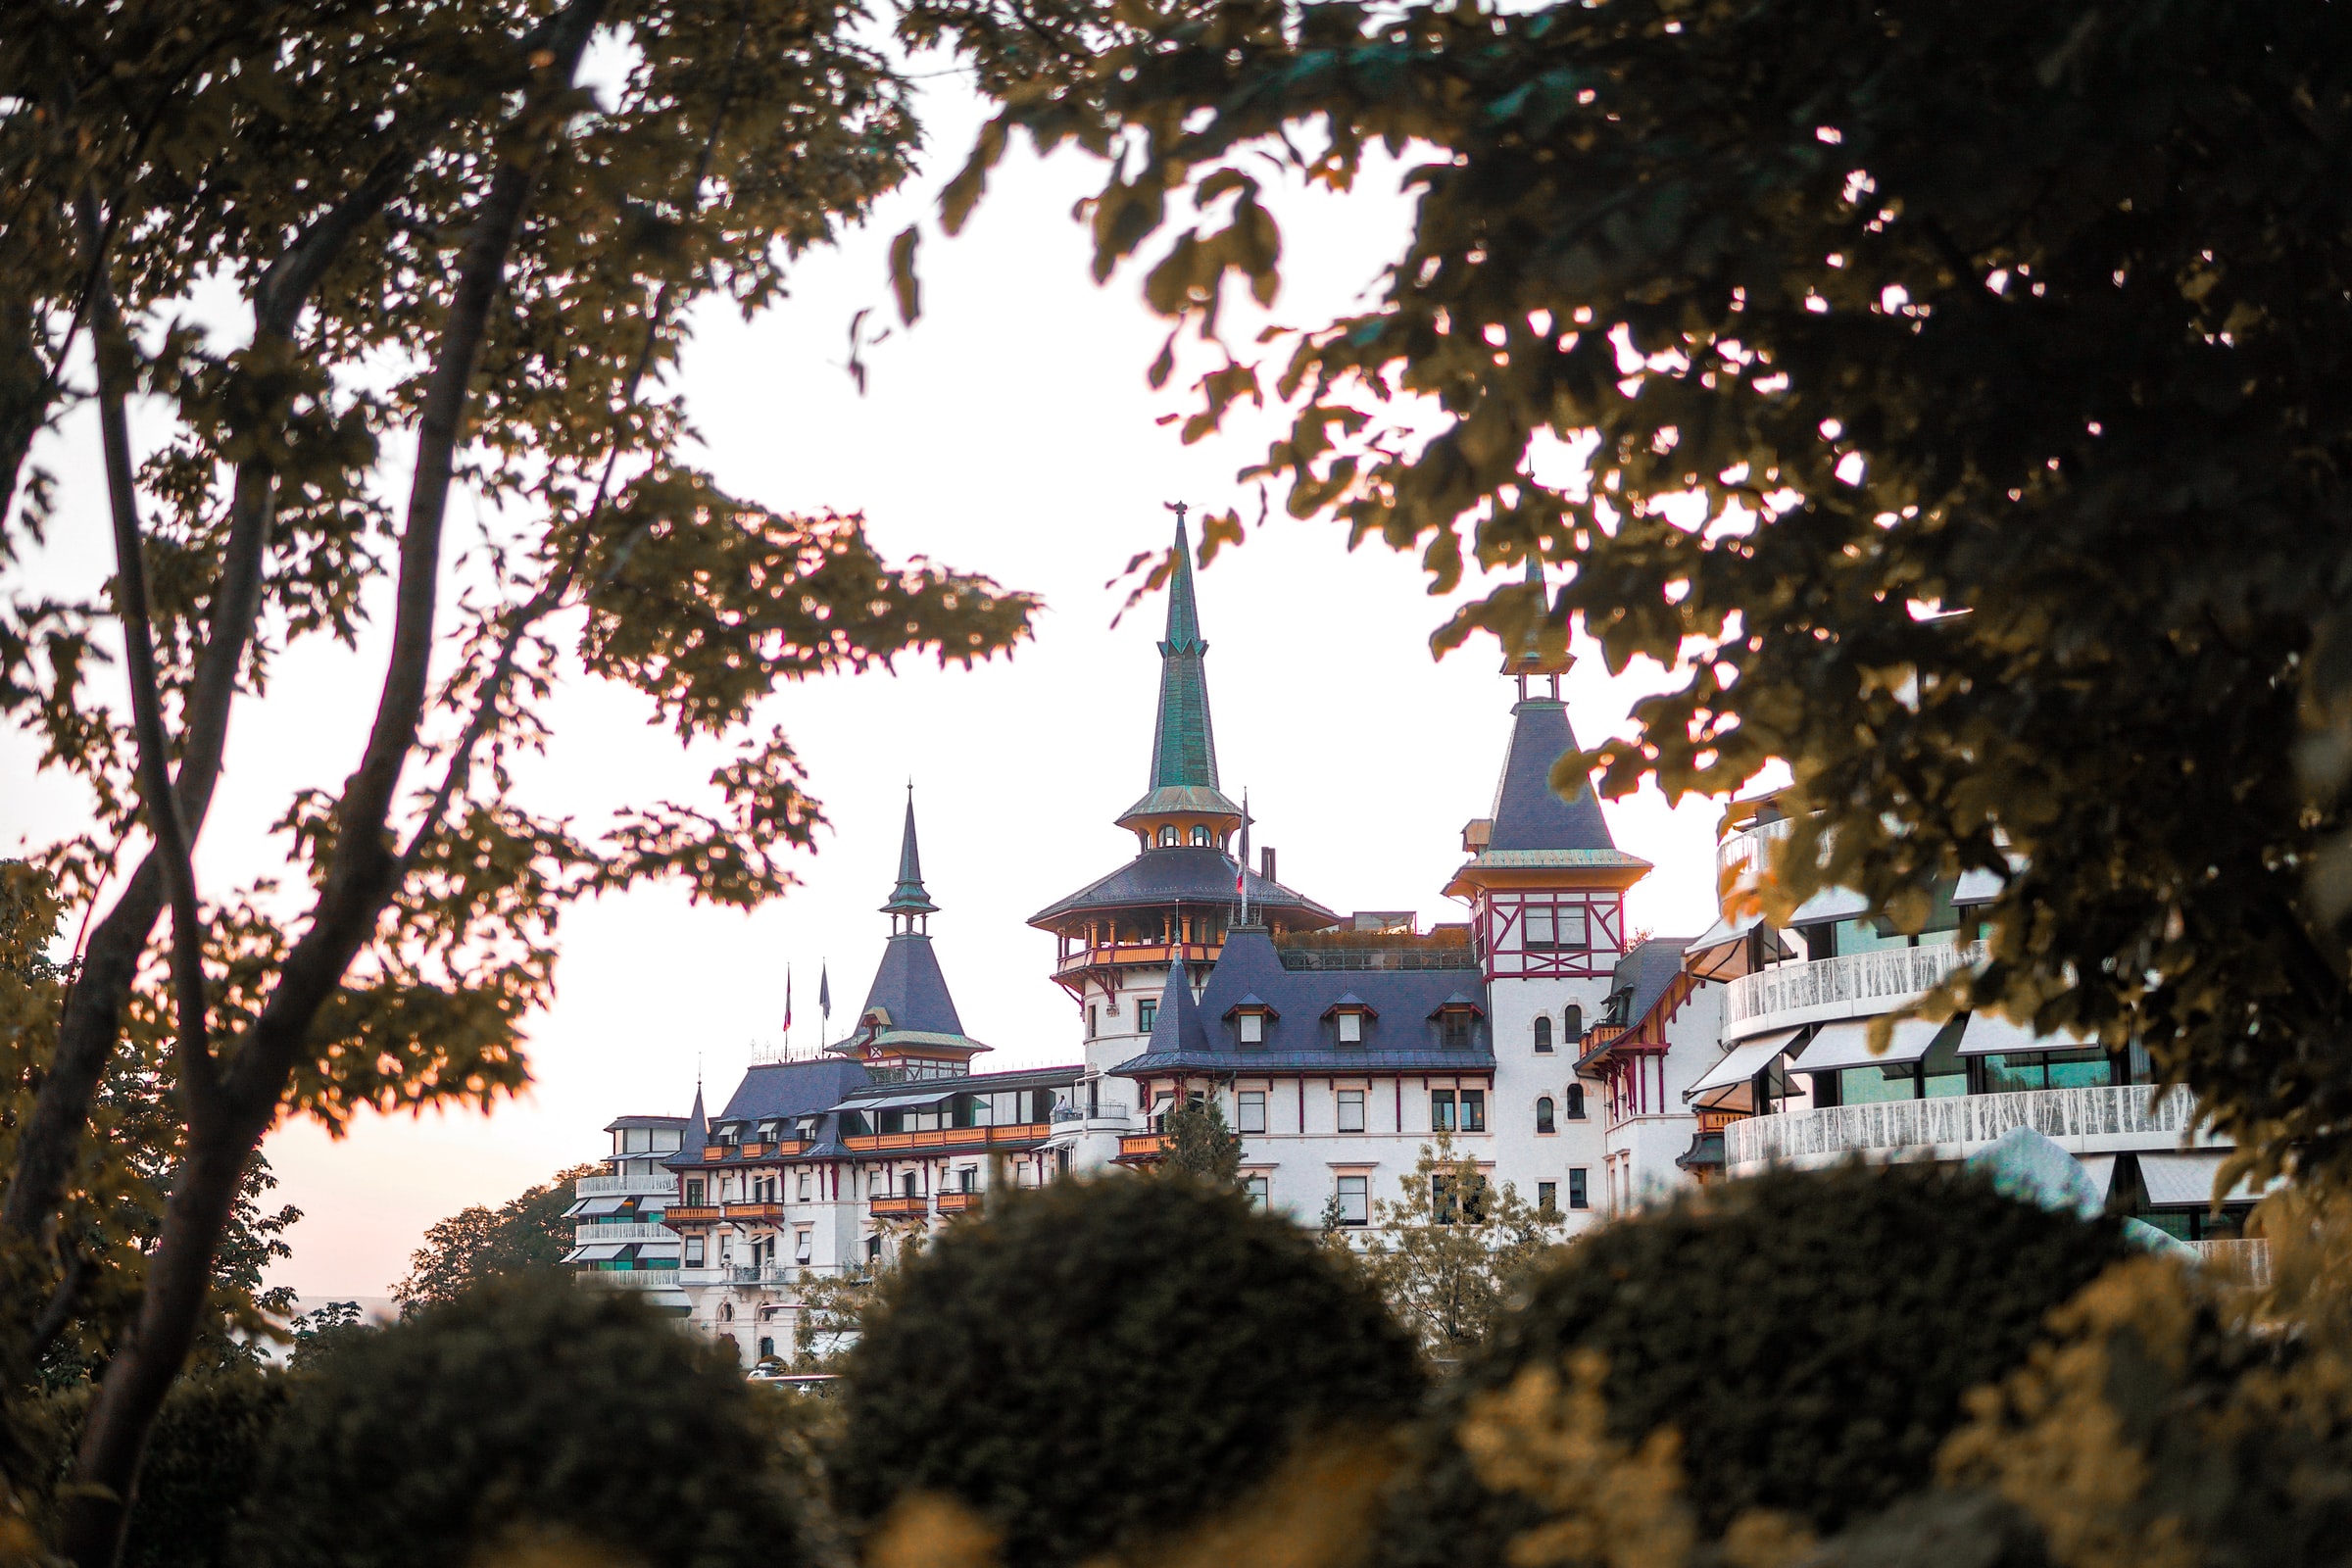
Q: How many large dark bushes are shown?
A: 3